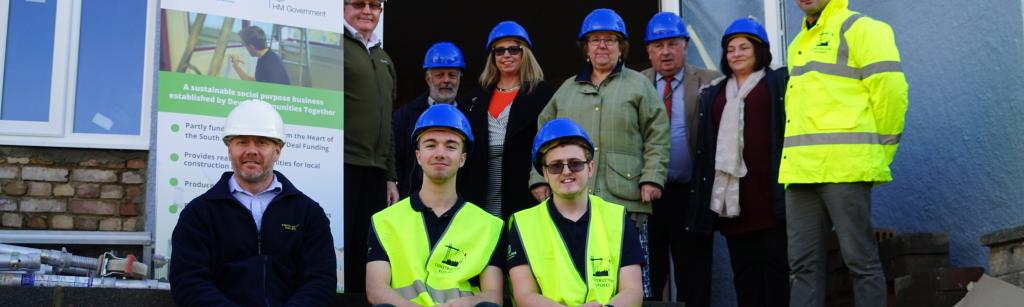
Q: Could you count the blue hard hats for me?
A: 7